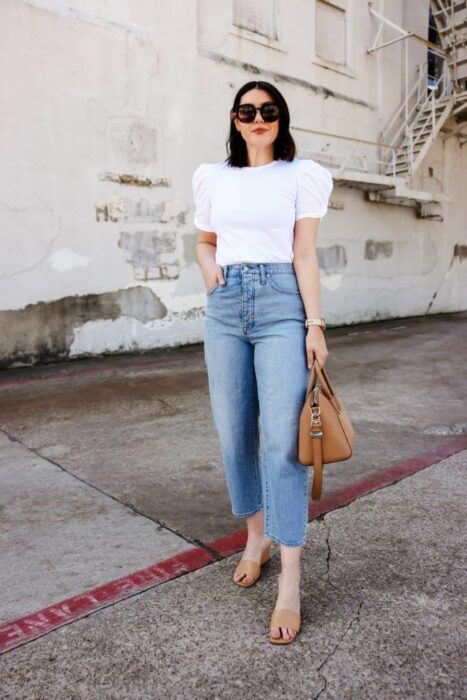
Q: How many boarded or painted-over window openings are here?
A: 2